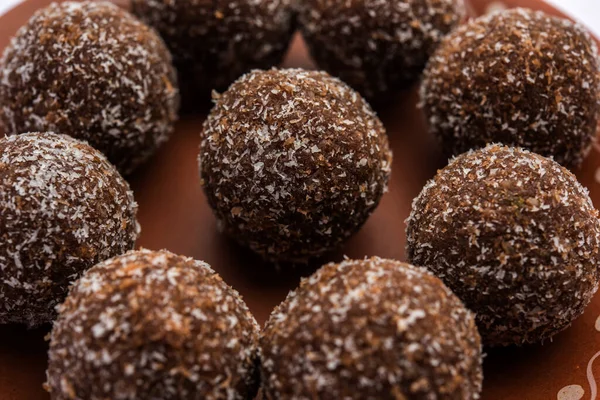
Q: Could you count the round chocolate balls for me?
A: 9